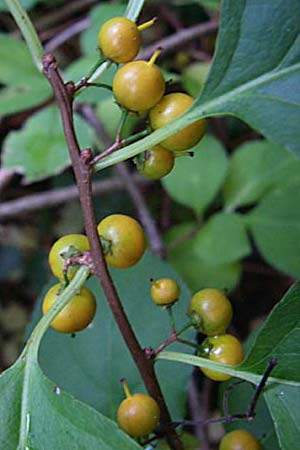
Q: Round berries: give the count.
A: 12